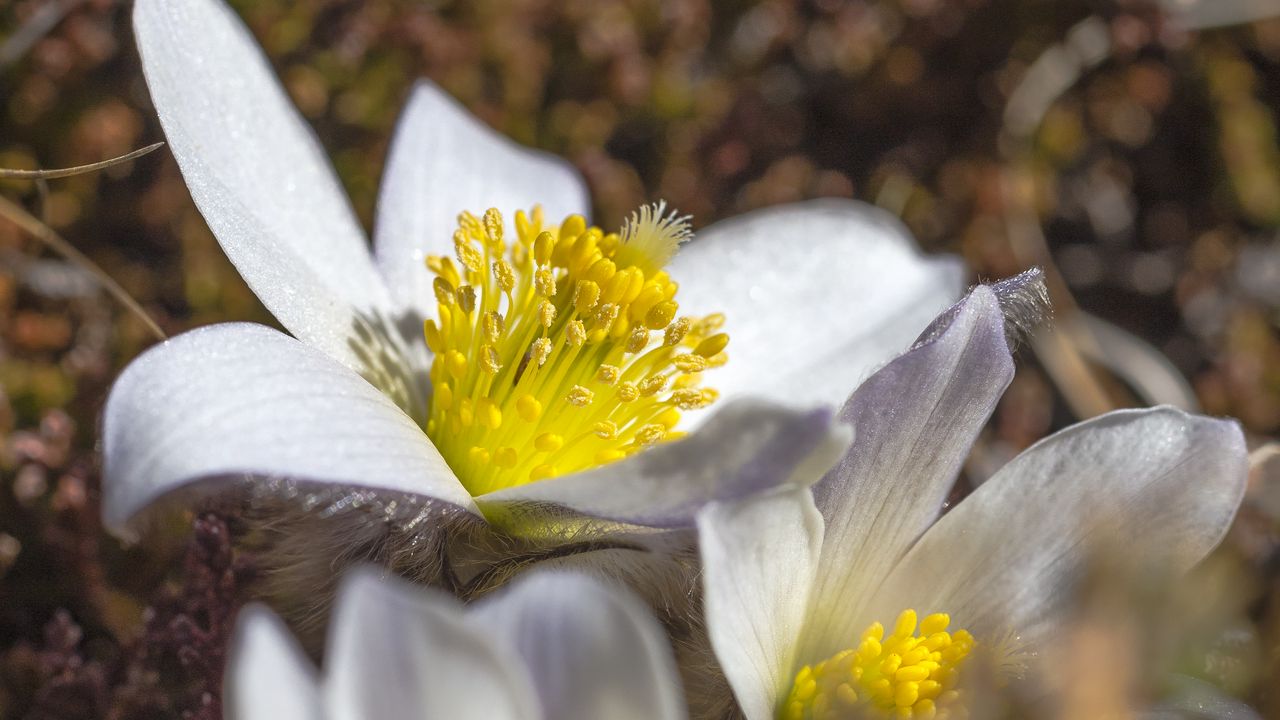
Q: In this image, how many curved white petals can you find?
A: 11